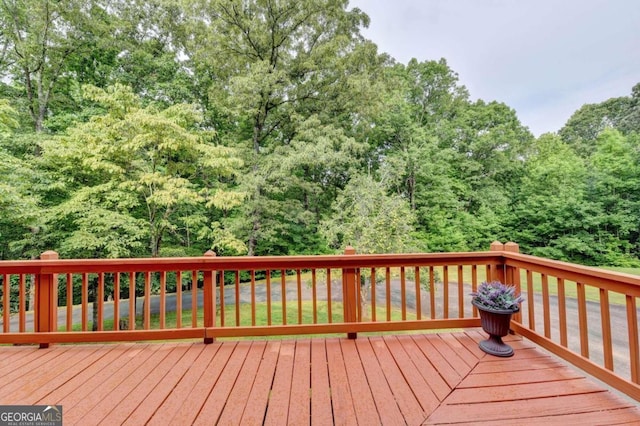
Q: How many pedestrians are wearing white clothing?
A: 0